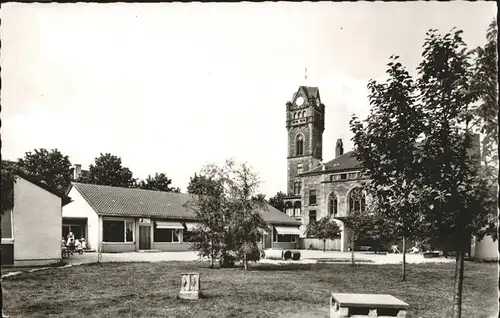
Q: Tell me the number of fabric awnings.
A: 3